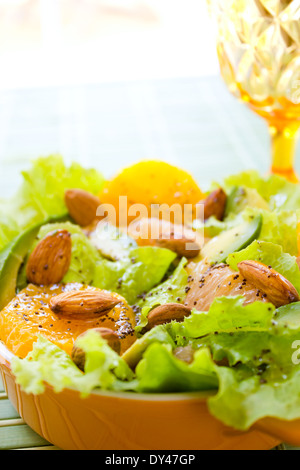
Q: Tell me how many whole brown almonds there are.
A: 8